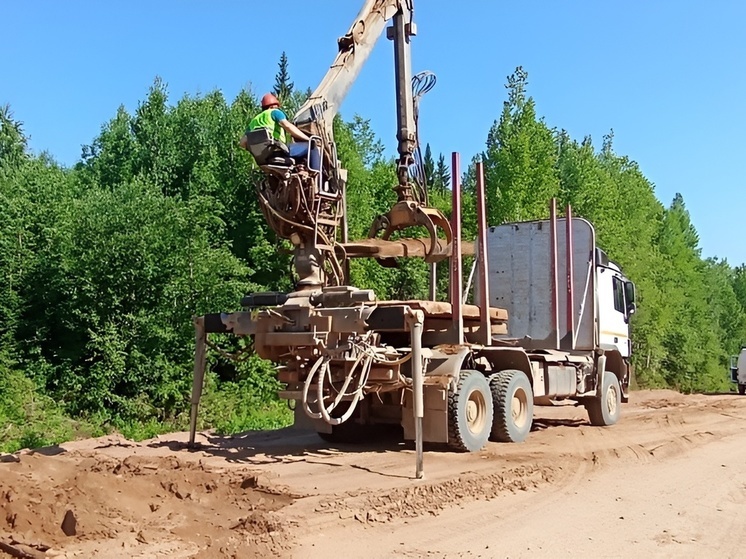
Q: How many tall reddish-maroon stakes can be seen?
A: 4